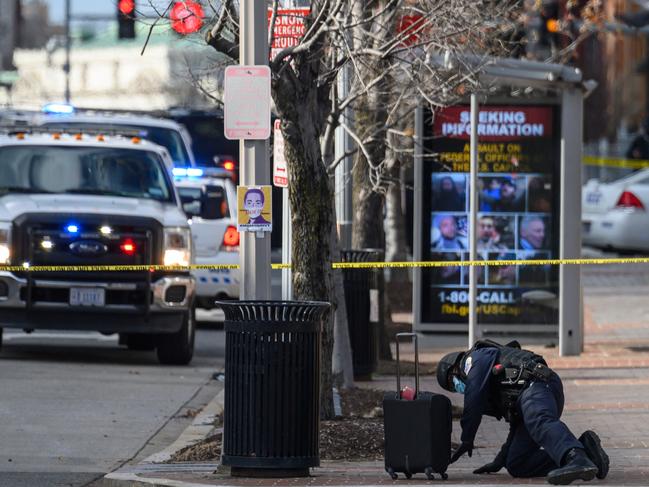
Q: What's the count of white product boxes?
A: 0